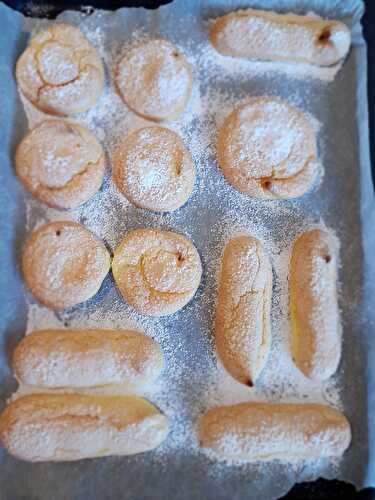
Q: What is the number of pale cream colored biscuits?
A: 13